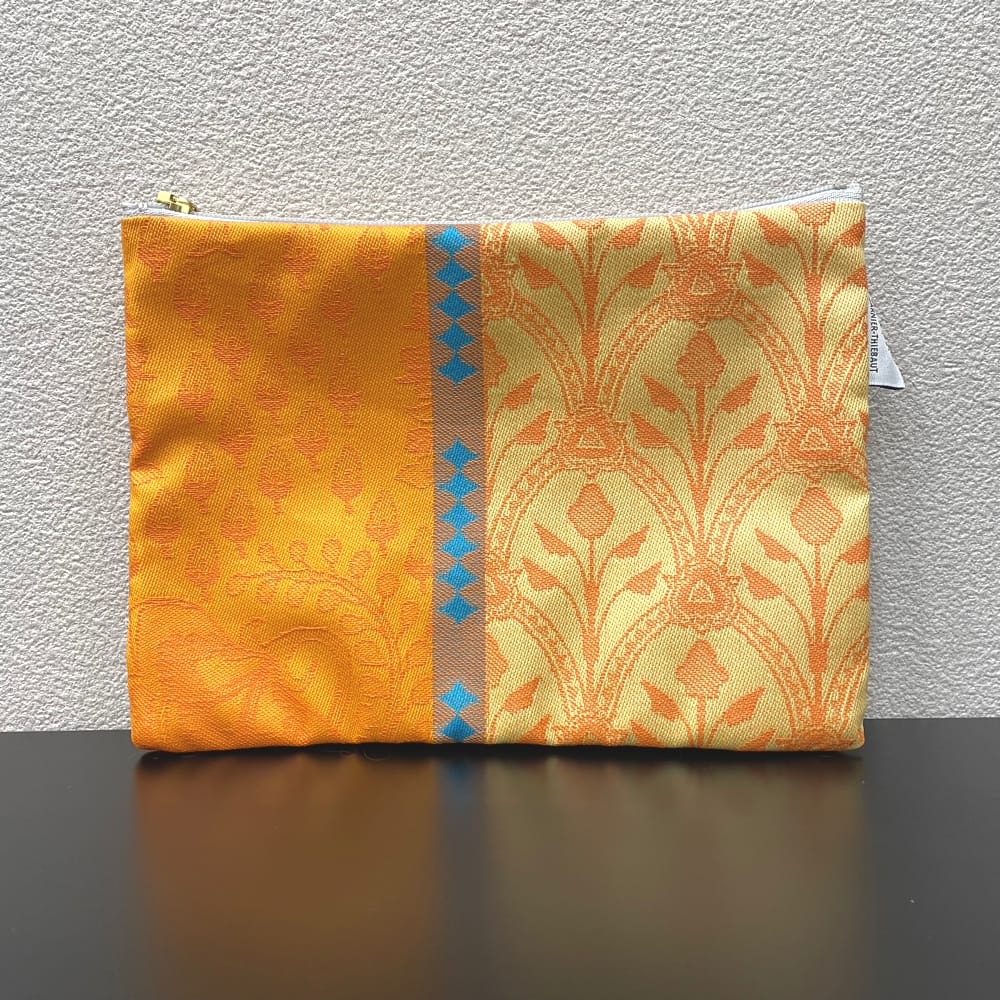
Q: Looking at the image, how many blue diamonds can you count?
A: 13